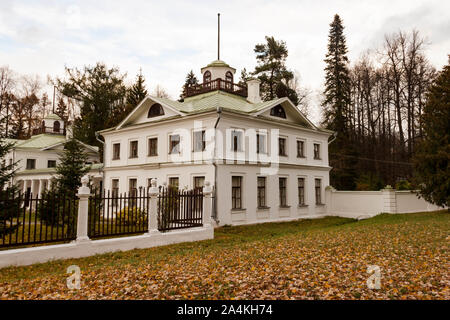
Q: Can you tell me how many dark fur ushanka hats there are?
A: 0